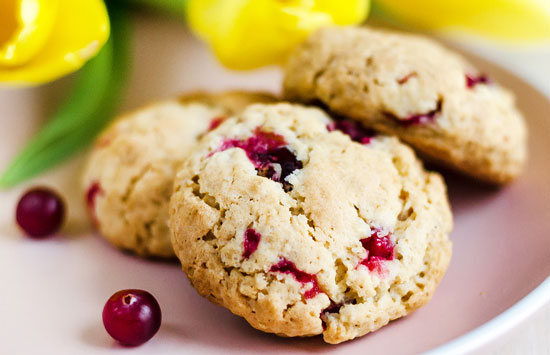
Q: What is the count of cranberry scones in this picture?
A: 3